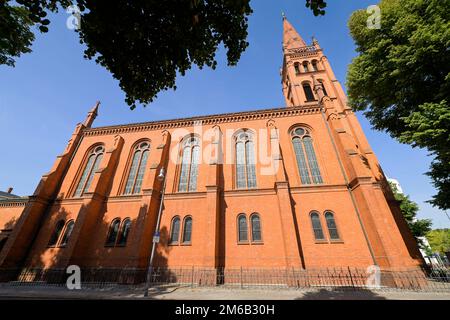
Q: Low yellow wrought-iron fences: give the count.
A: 0